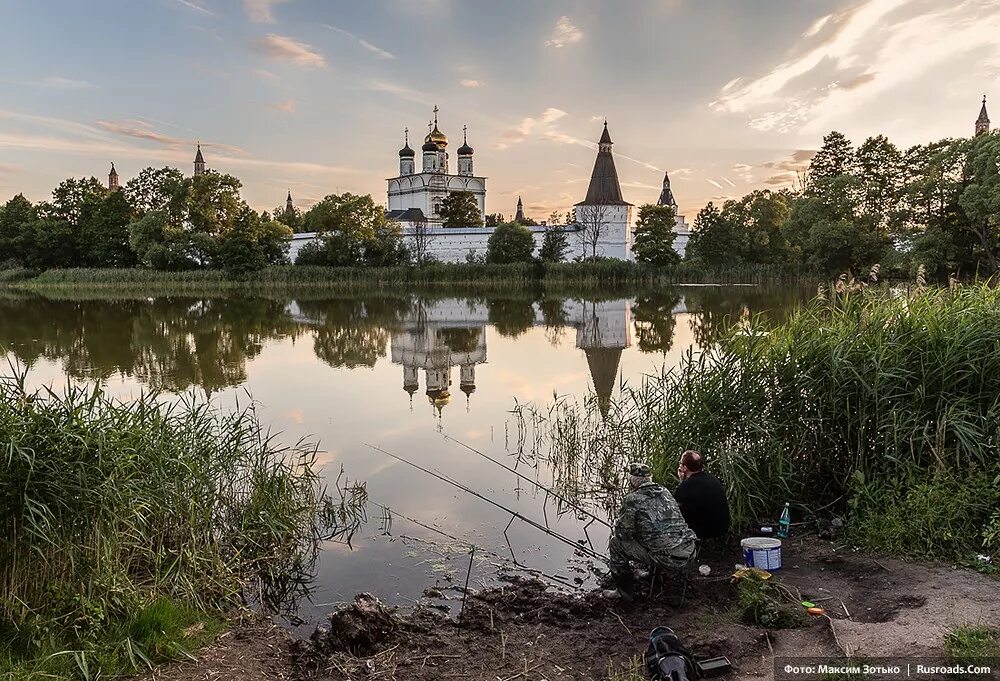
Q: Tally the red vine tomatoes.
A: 0